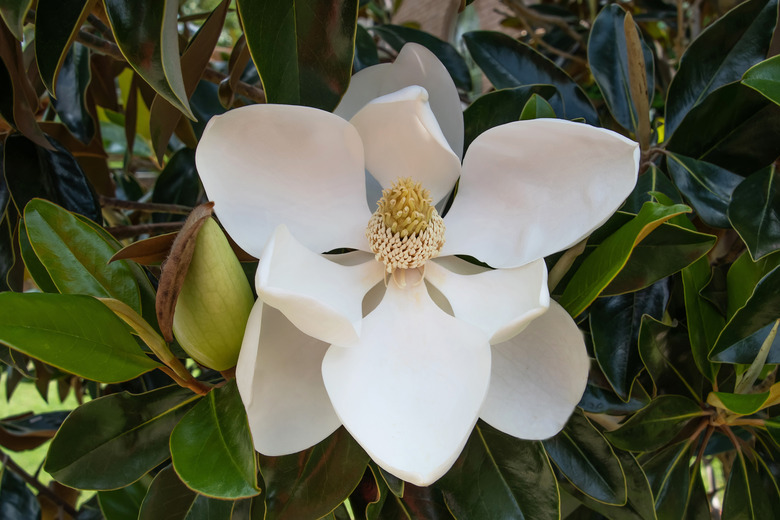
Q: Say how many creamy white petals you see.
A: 9